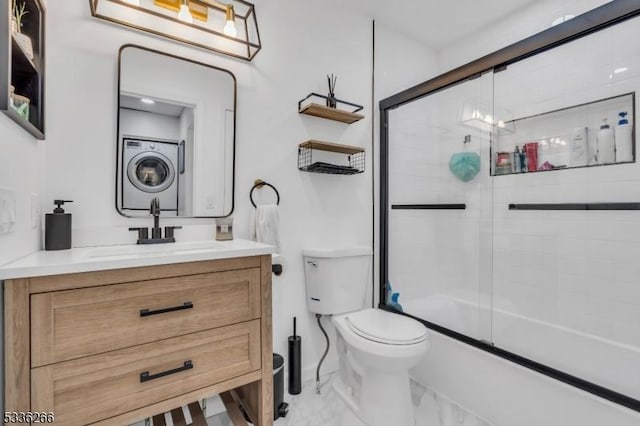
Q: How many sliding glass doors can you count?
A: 2